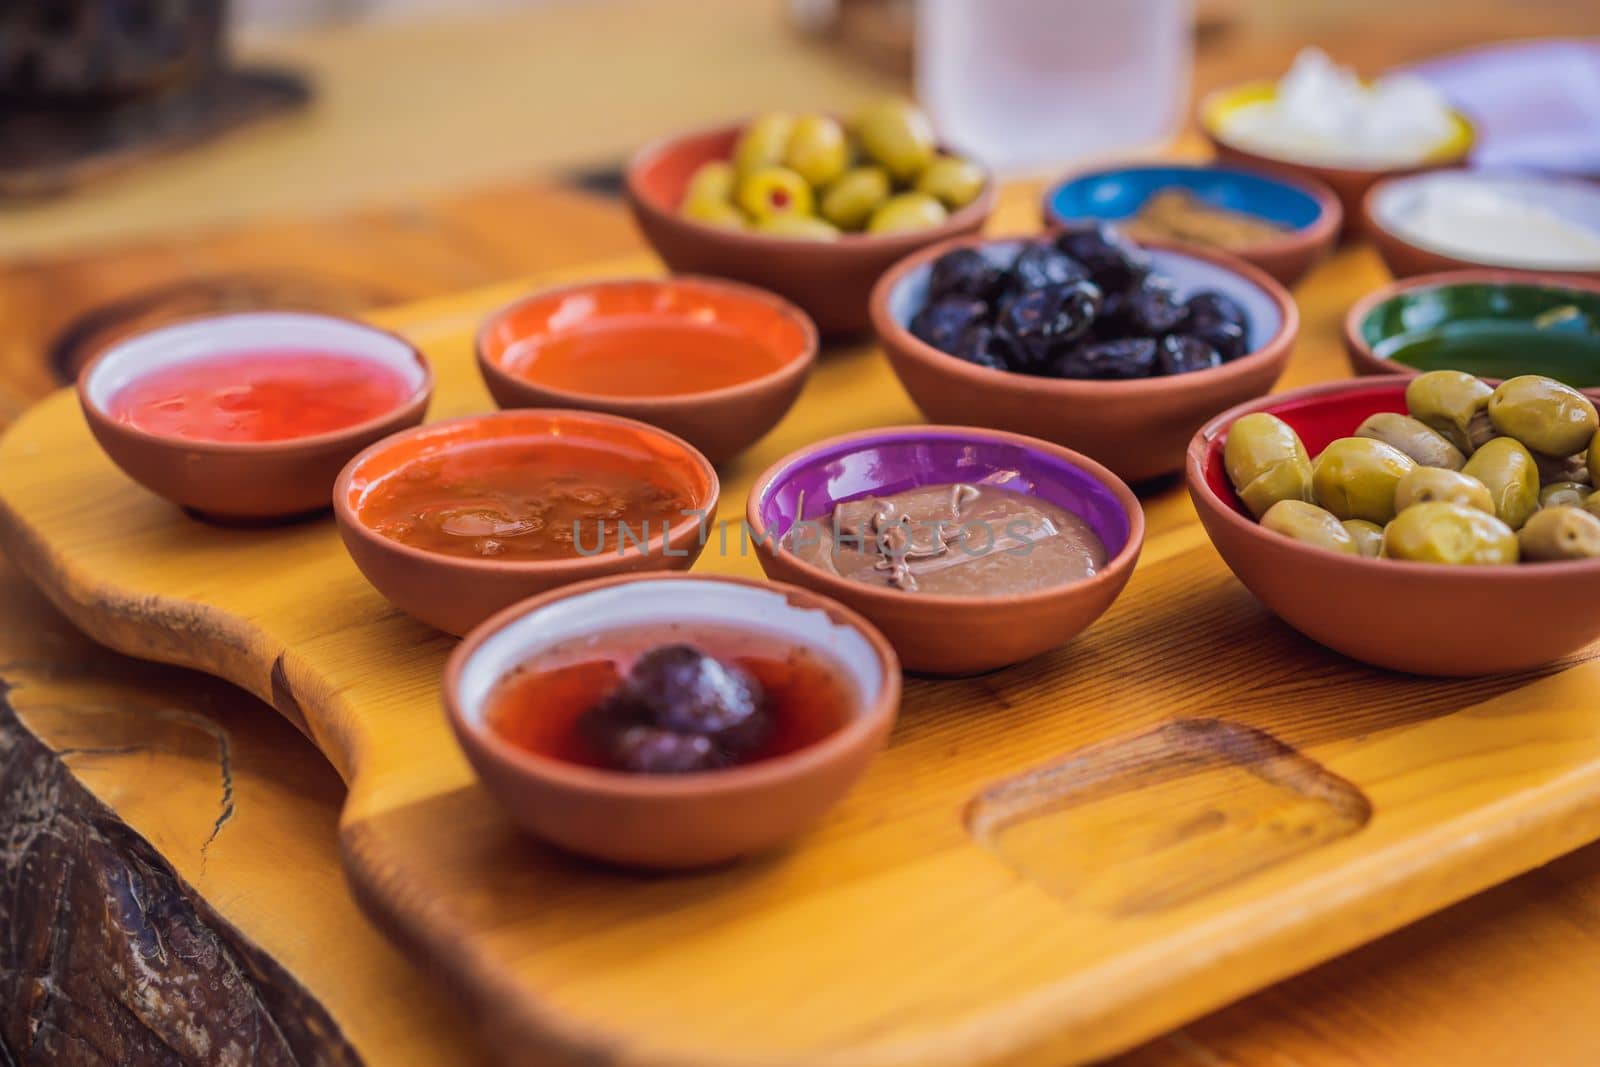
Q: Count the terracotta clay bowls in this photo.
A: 12